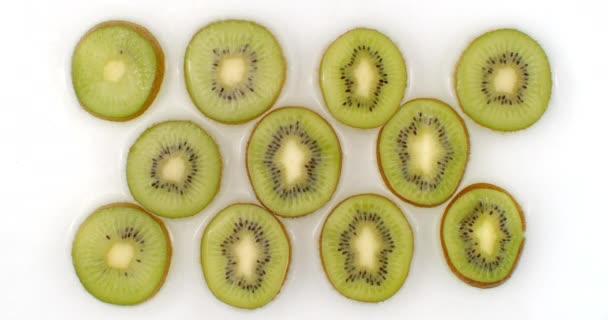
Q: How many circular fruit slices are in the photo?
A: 11